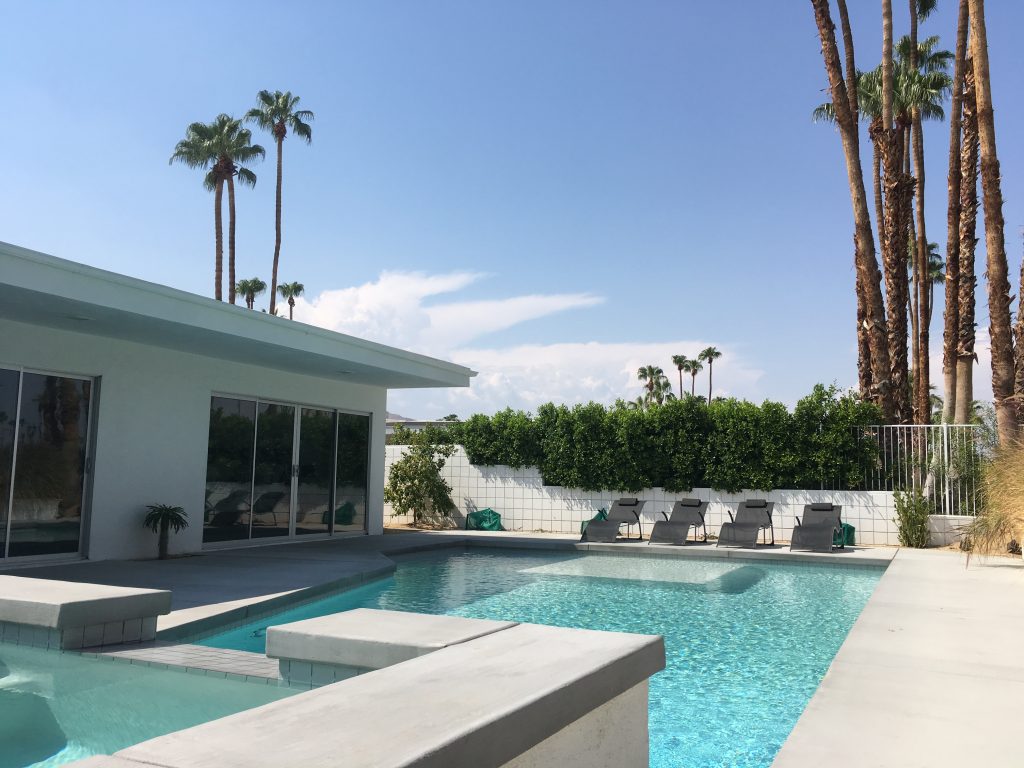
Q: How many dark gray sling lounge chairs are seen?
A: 4